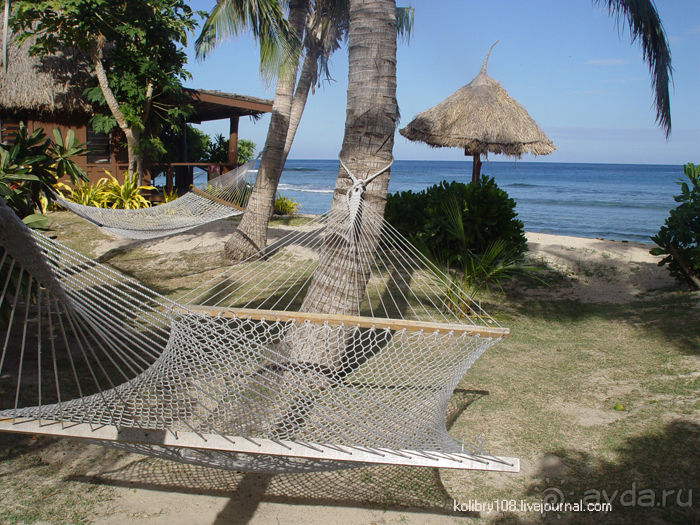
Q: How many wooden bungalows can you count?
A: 1